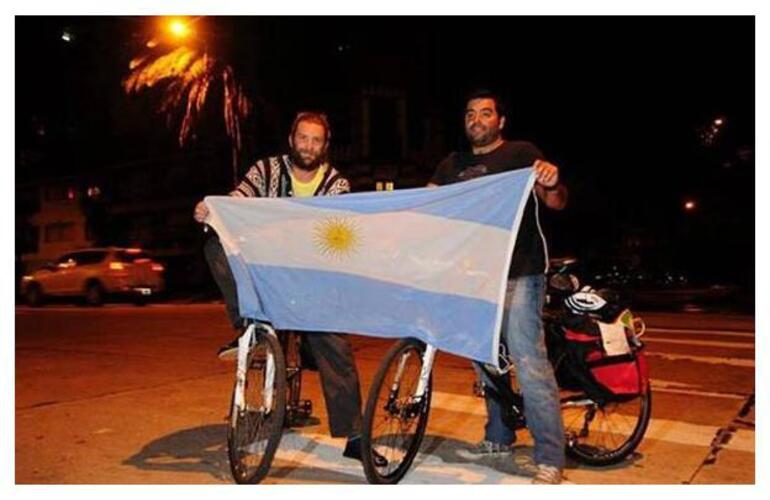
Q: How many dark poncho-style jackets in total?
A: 1